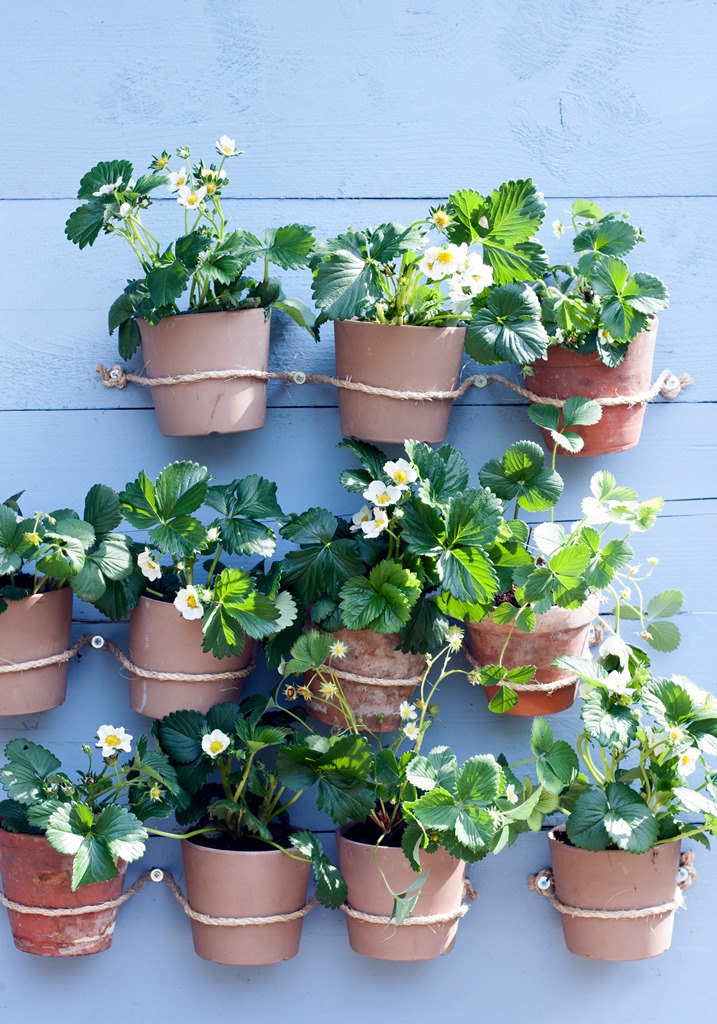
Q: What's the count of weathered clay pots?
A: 4